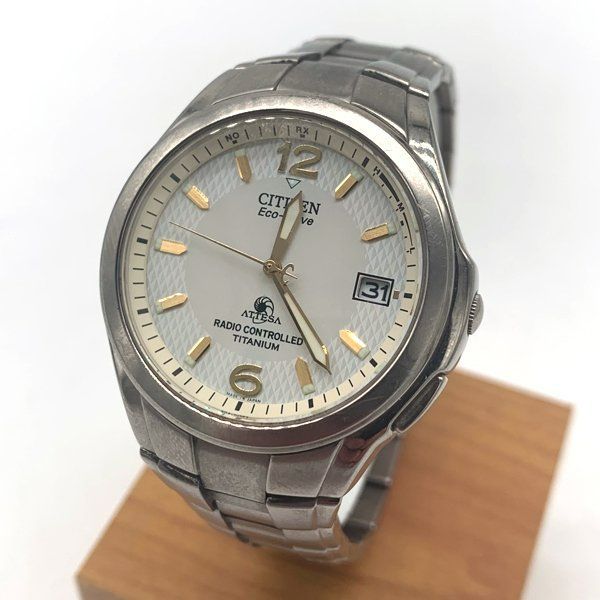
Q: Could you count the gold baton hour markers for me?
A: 9